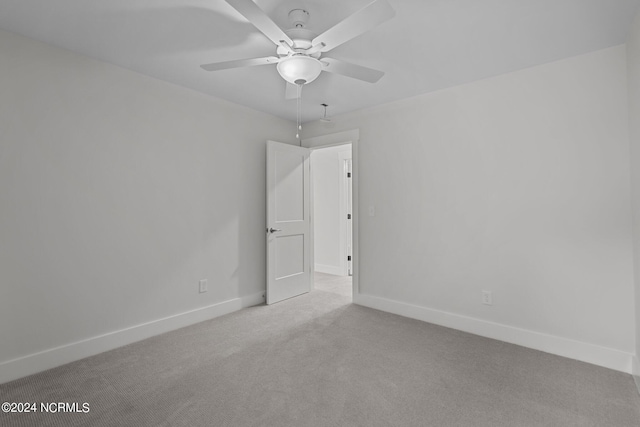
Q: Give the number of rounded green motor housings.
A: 0